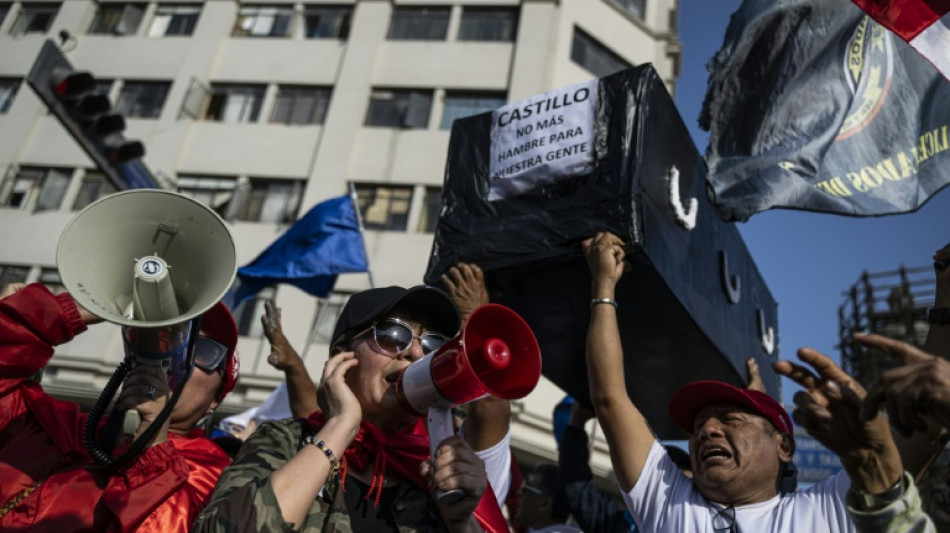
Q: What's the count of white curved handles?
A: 3